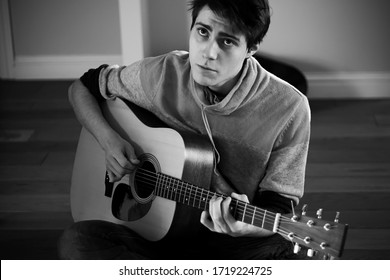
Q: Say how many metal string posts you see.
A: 6